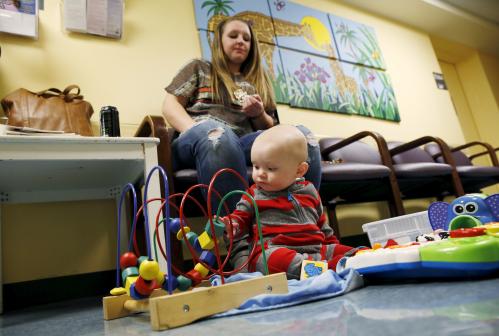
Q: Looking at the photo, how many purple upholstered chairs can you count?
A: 4